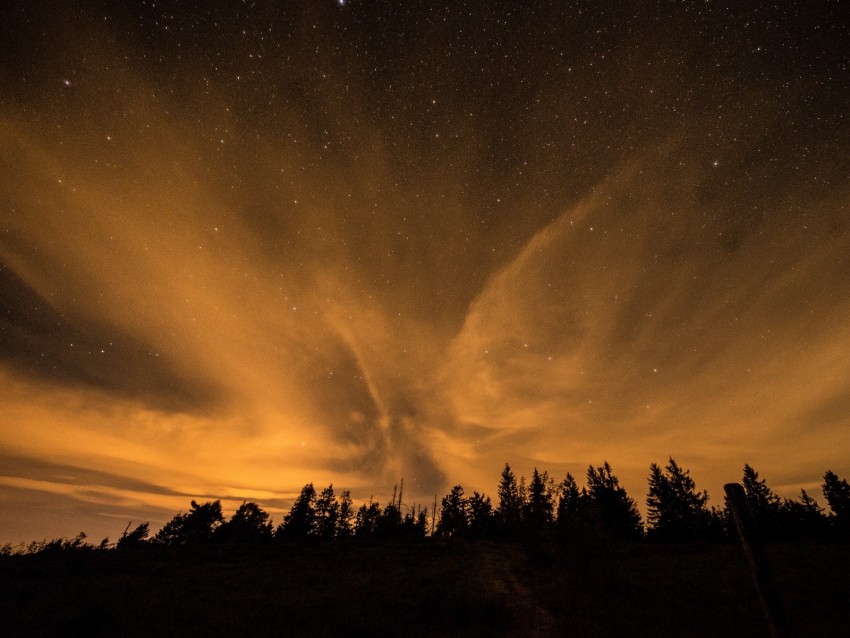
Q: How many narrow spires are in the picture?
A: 0